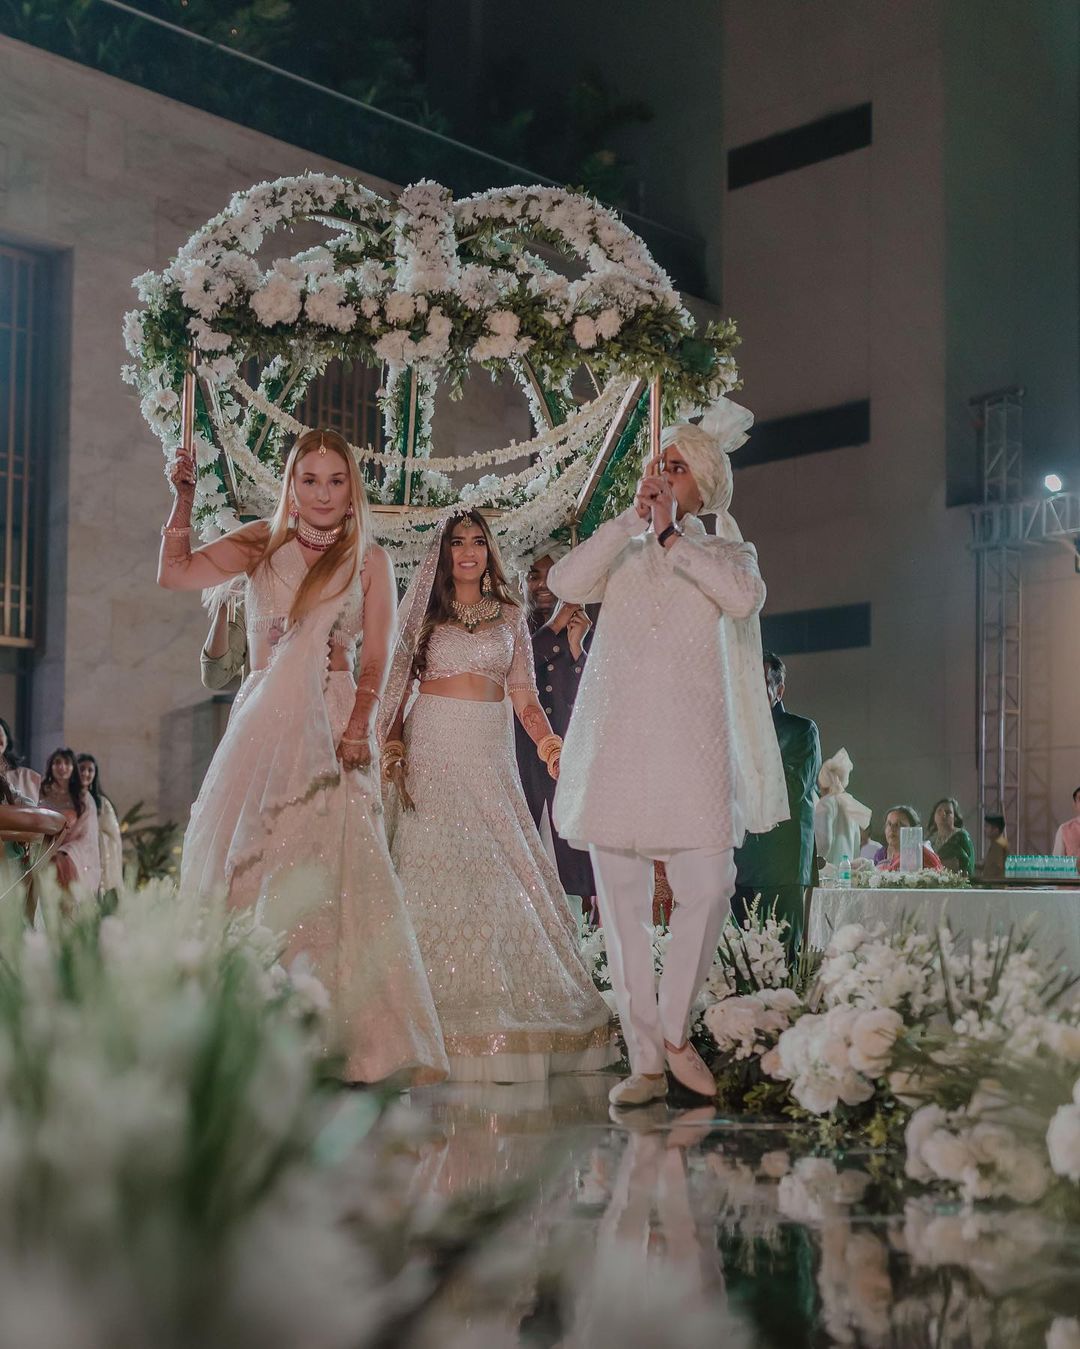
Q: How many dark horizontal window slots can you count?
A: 3